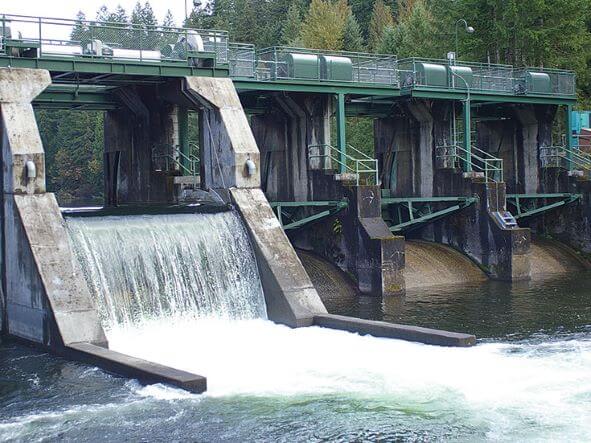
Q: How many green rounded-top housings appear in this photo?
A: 5